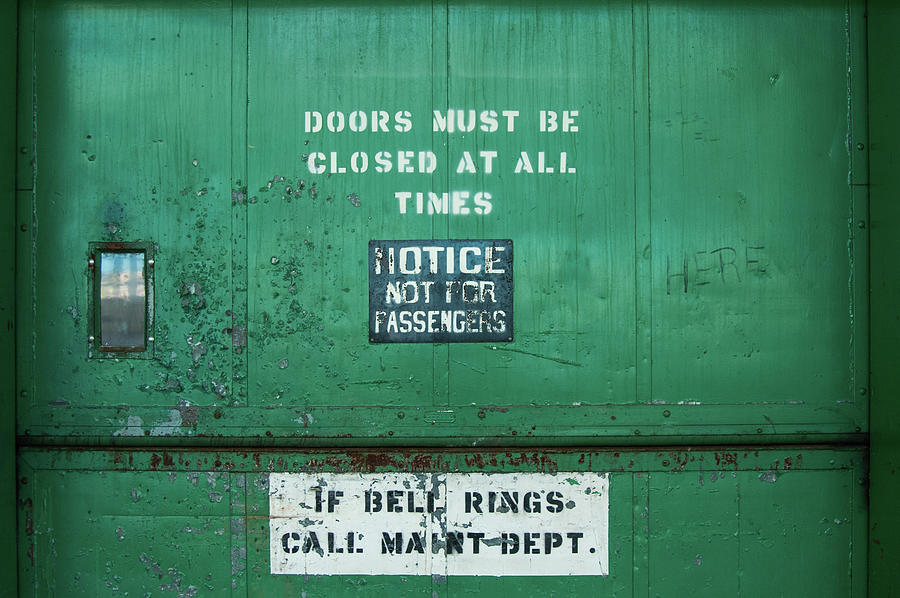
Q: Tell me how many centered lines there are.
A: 8